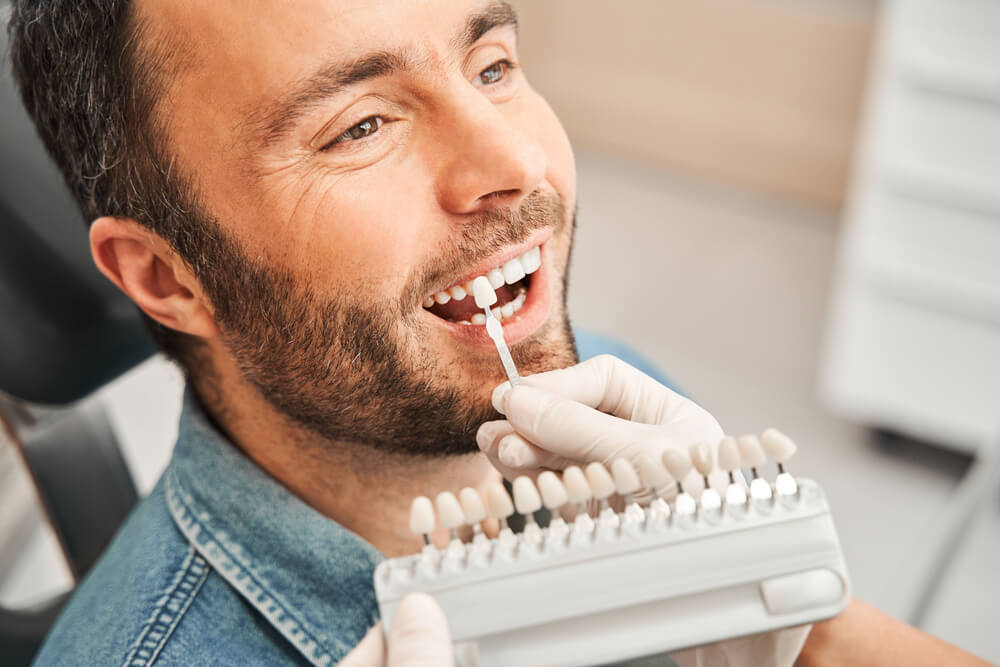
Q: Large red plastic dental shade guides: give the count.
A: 0